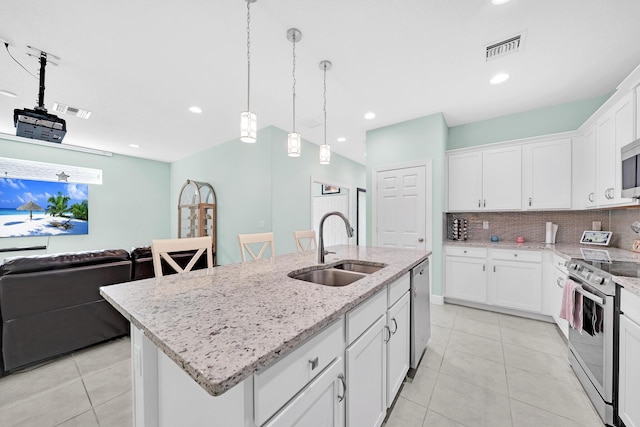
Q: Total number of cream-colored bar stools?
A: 3